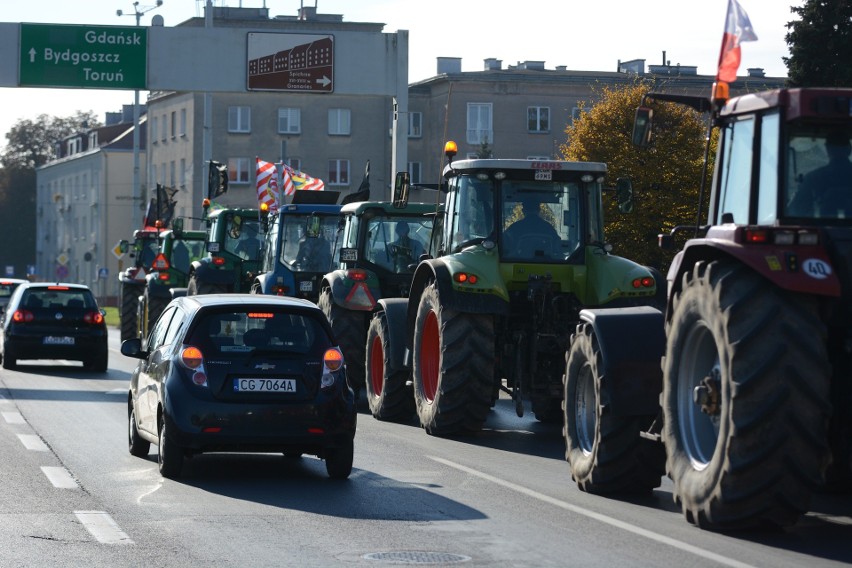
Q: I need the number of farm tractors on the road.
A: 7